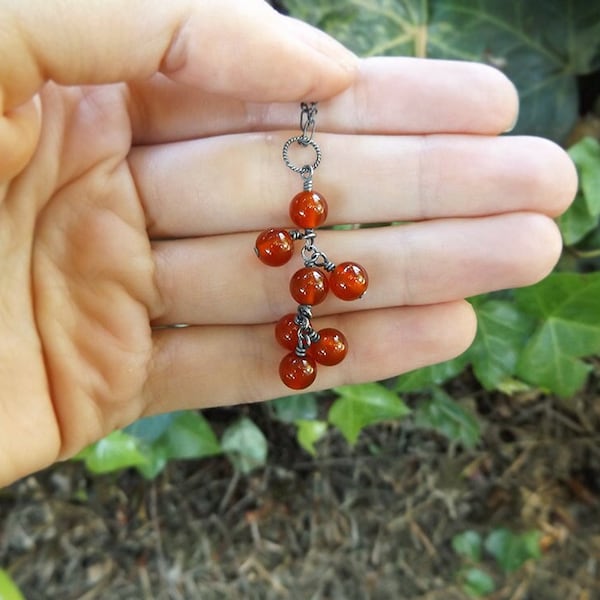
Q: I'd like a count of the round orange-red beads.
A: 7